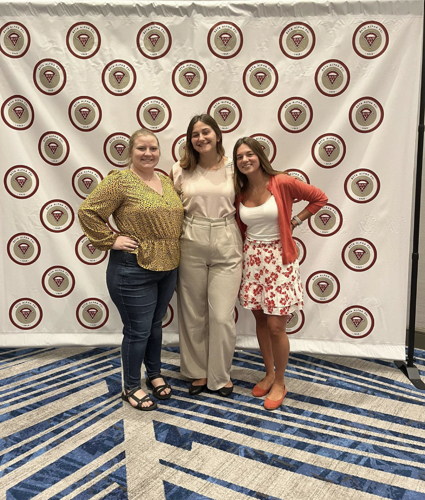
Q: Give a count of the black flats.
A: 2